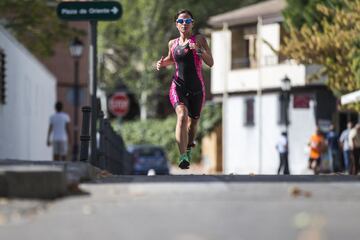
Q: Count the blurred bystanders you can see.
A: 6